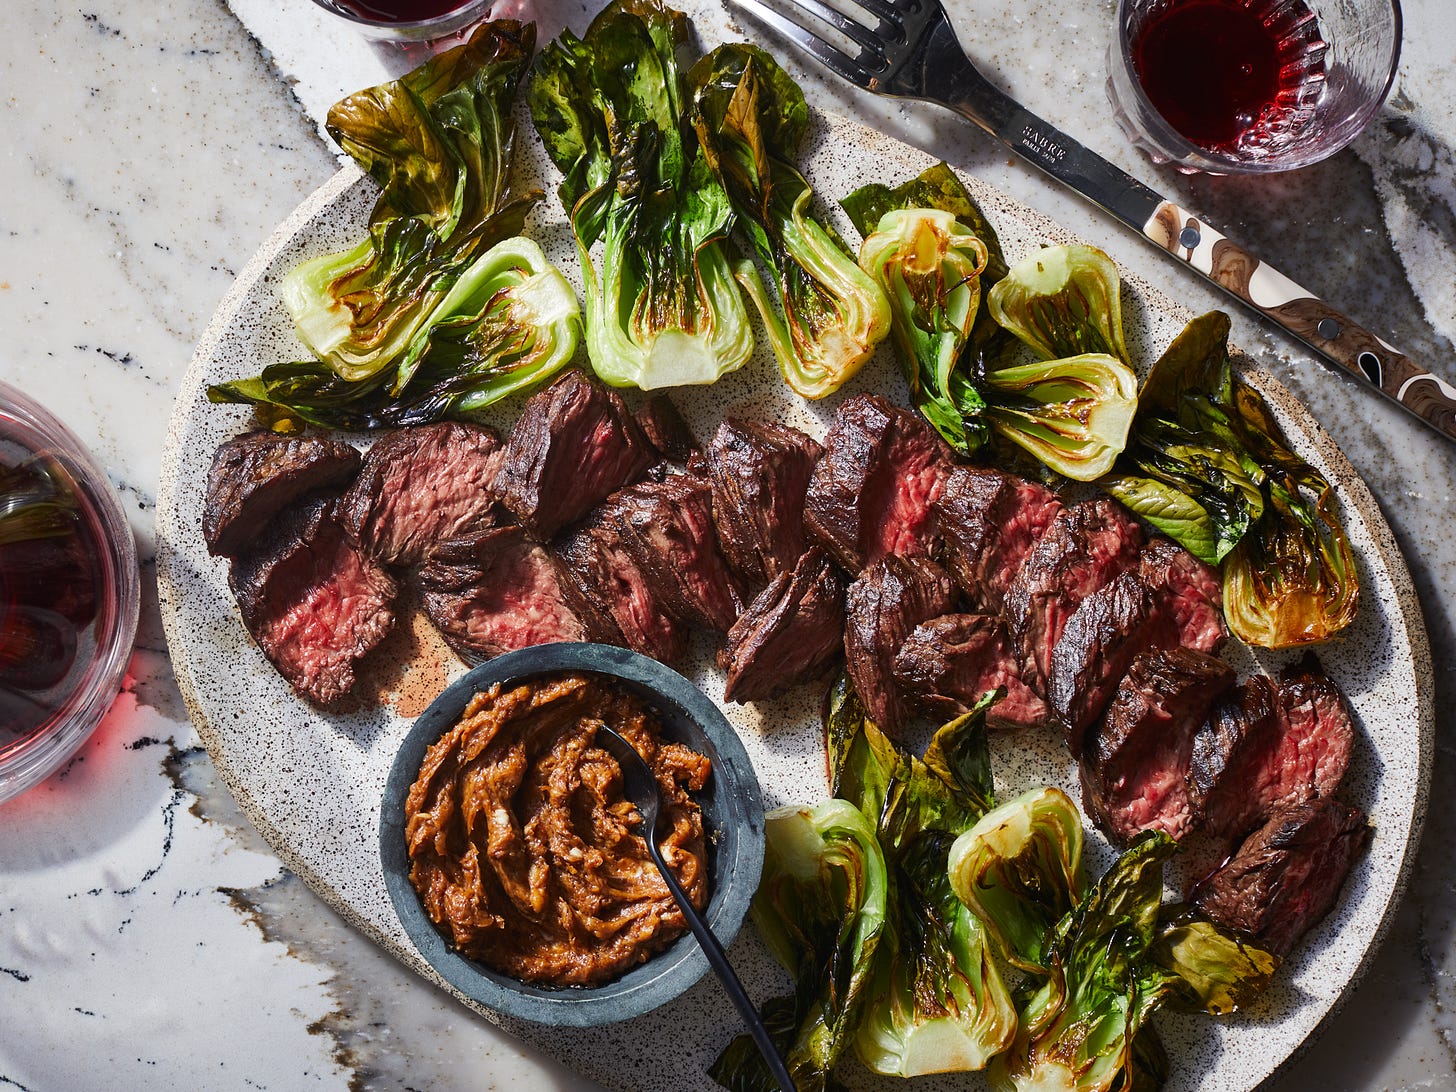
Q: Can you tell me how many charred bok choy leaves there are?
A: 12